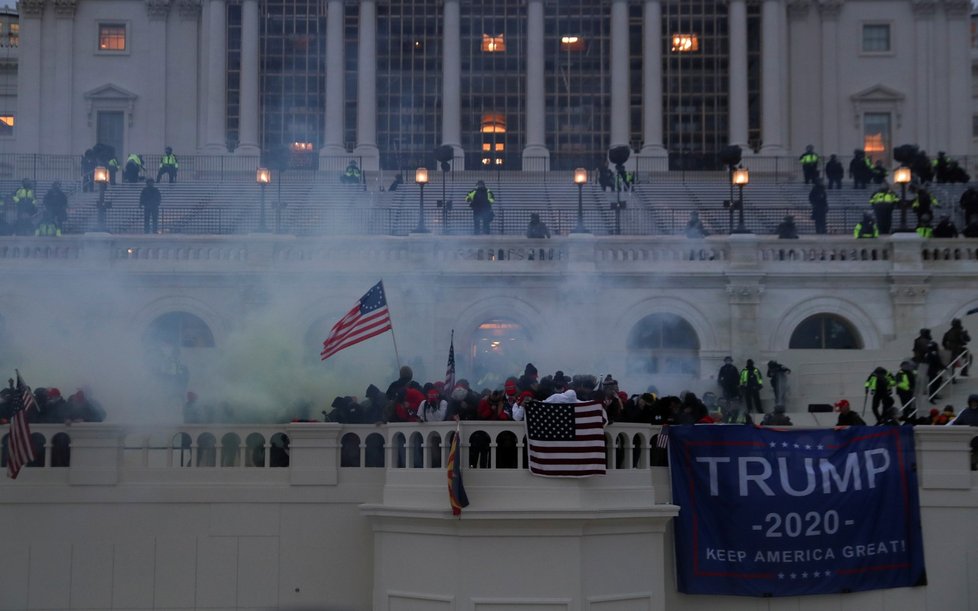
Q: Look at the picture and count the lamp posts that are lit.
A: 6